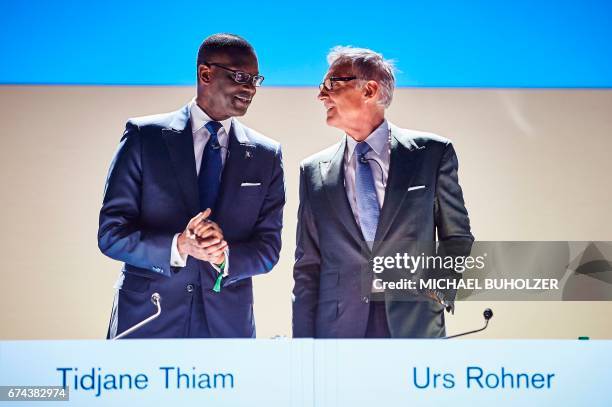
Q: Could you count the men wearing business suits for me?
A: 2